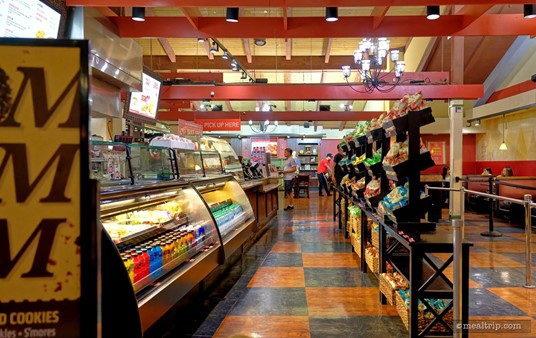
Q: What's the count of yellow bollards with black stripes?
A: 0